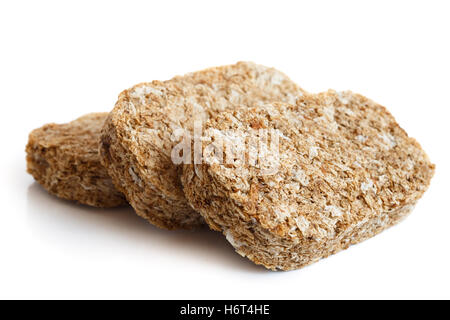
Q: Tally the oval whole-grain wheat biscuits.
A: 3